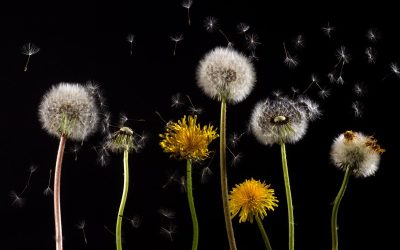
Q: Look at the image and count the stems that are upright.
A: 7